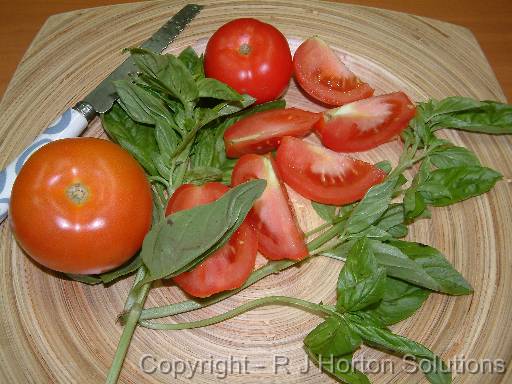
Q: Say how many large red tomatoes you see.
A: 2